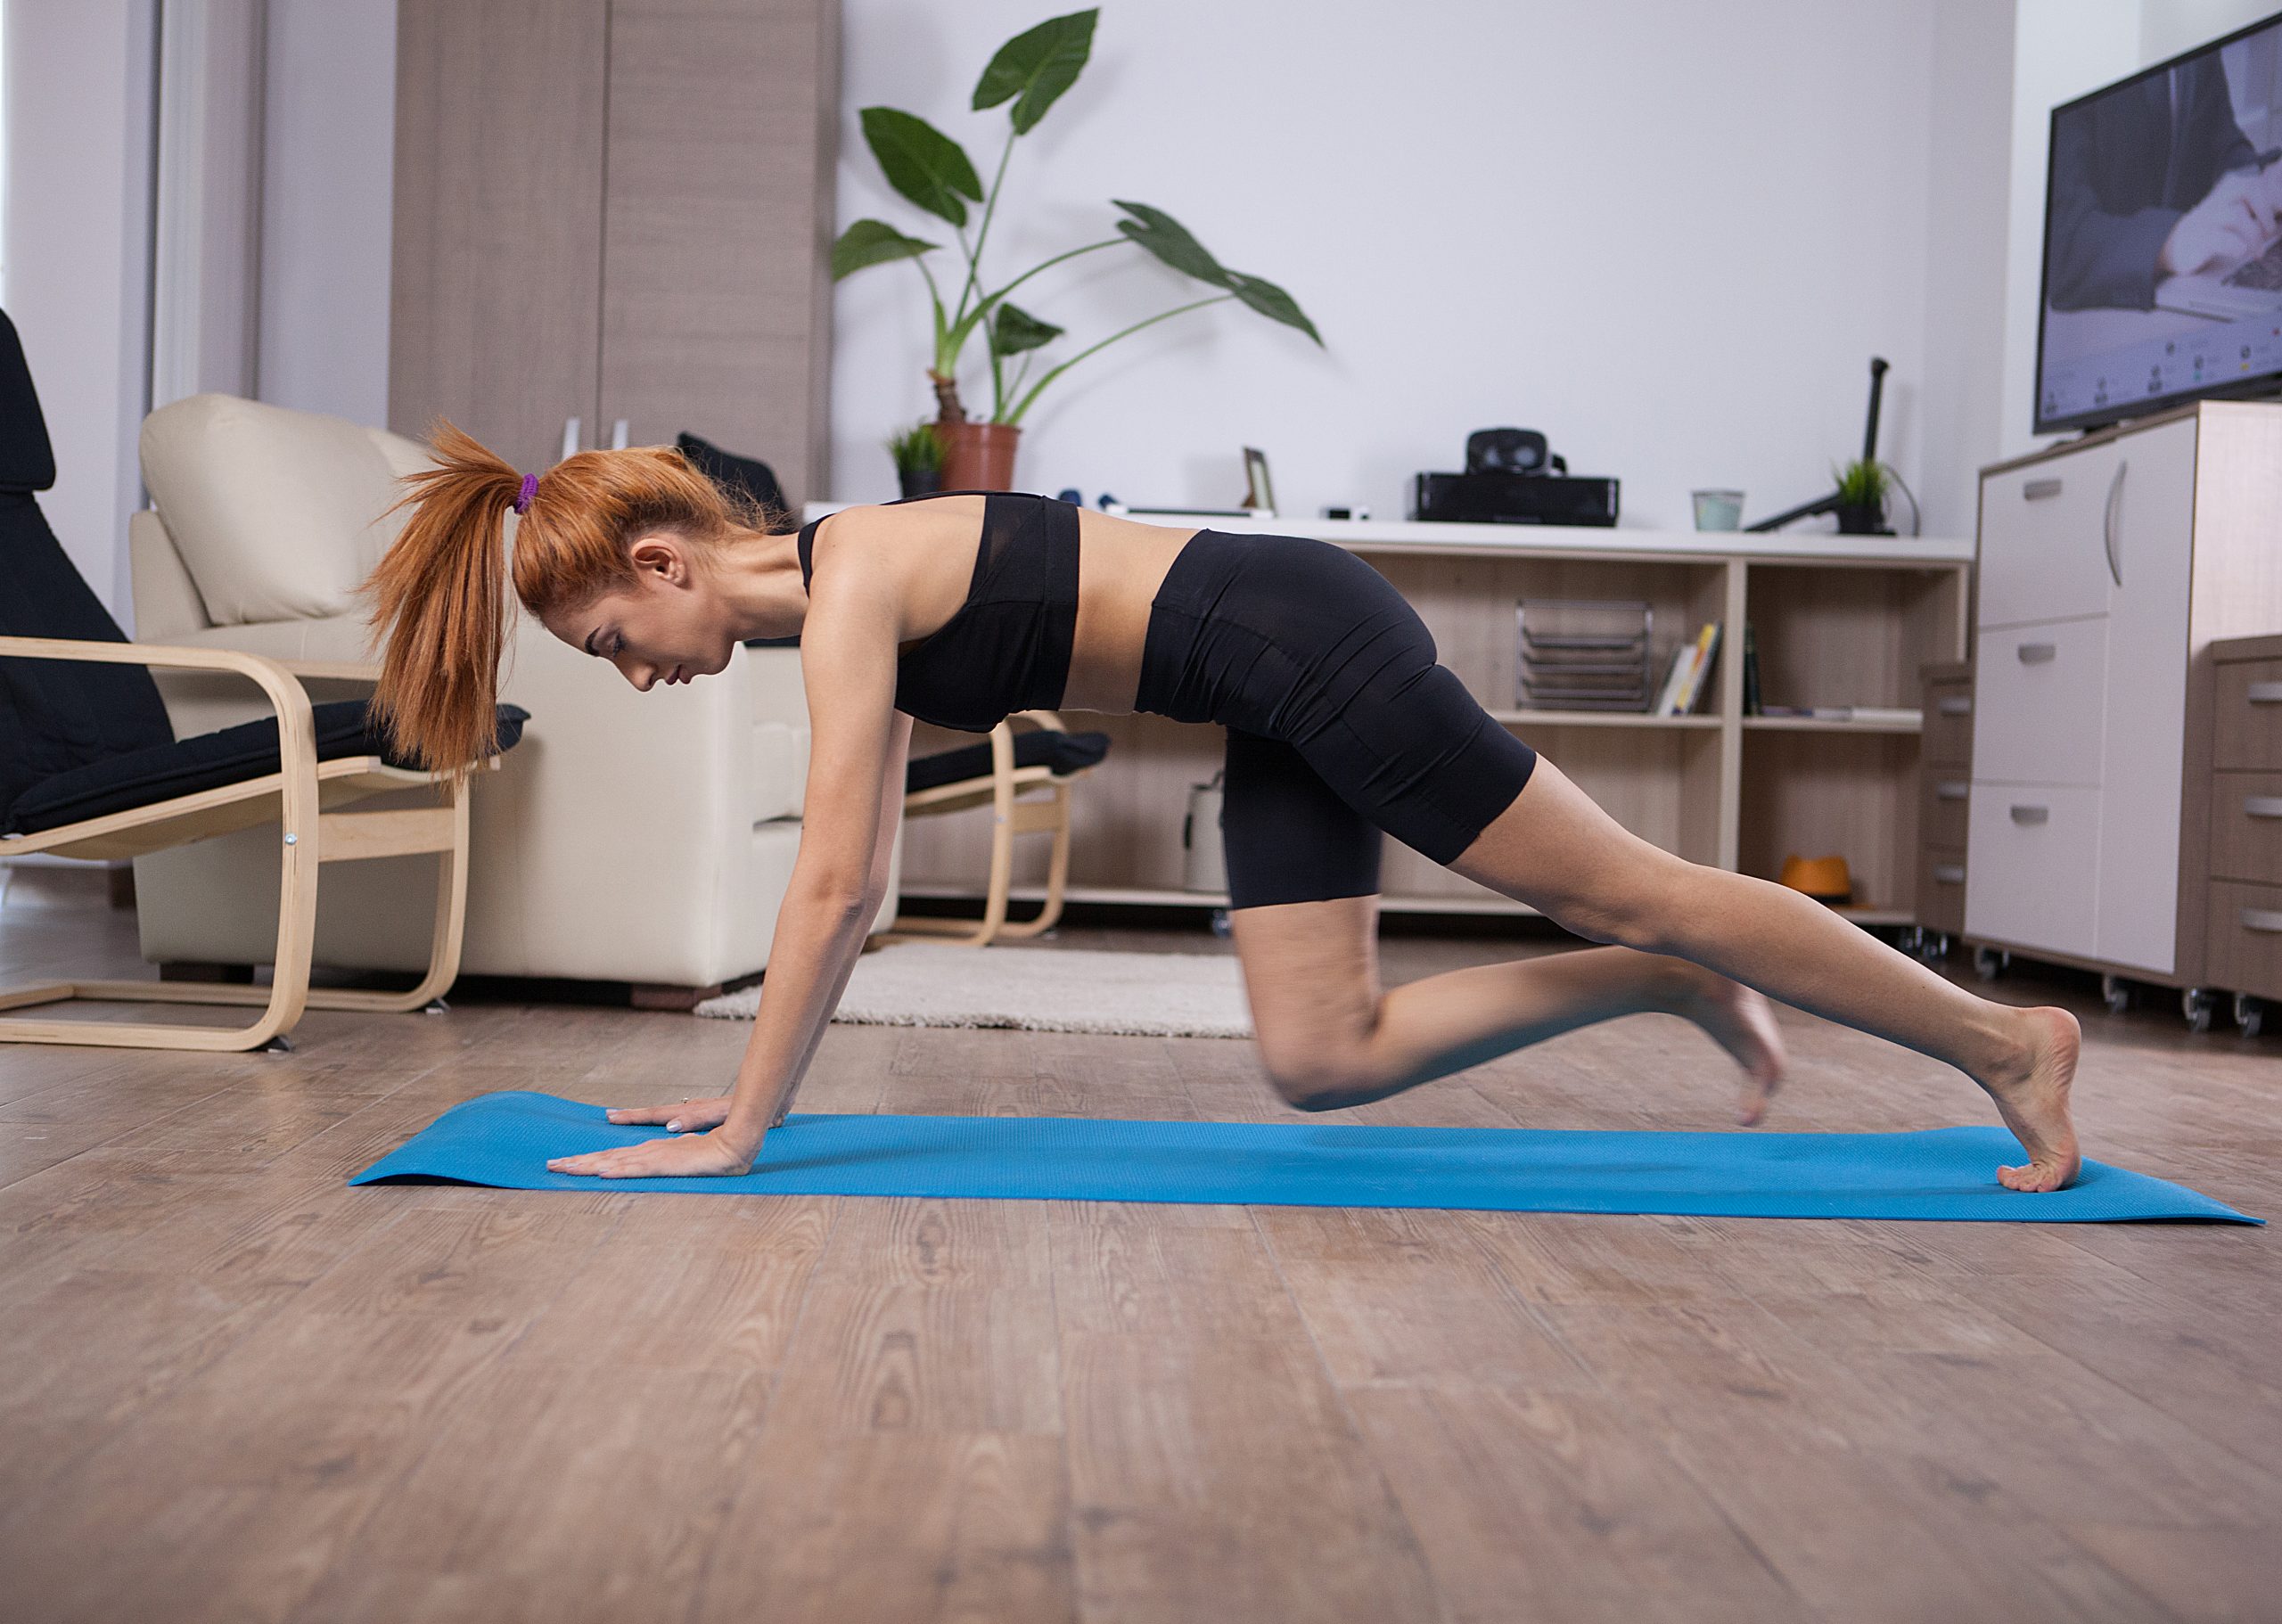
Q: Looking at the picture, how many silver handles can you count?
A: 12